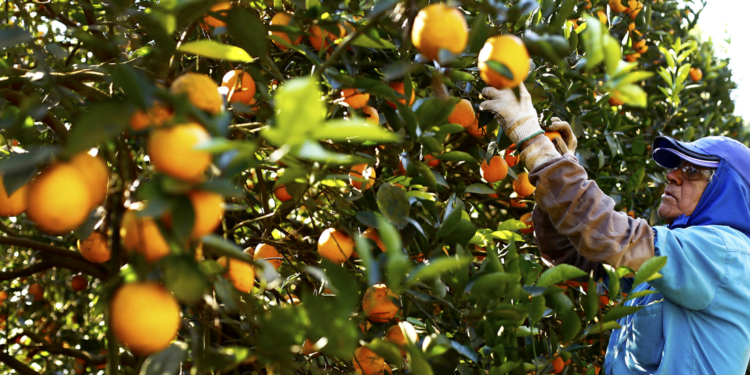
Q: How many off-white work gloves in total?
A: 2